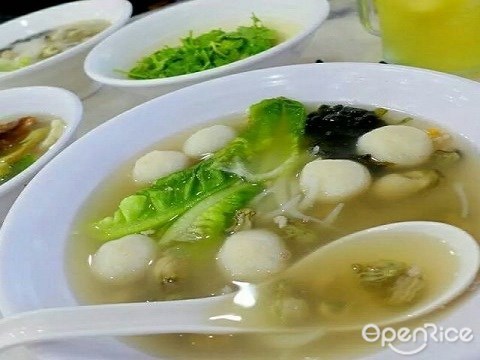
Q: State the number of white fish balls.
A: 6